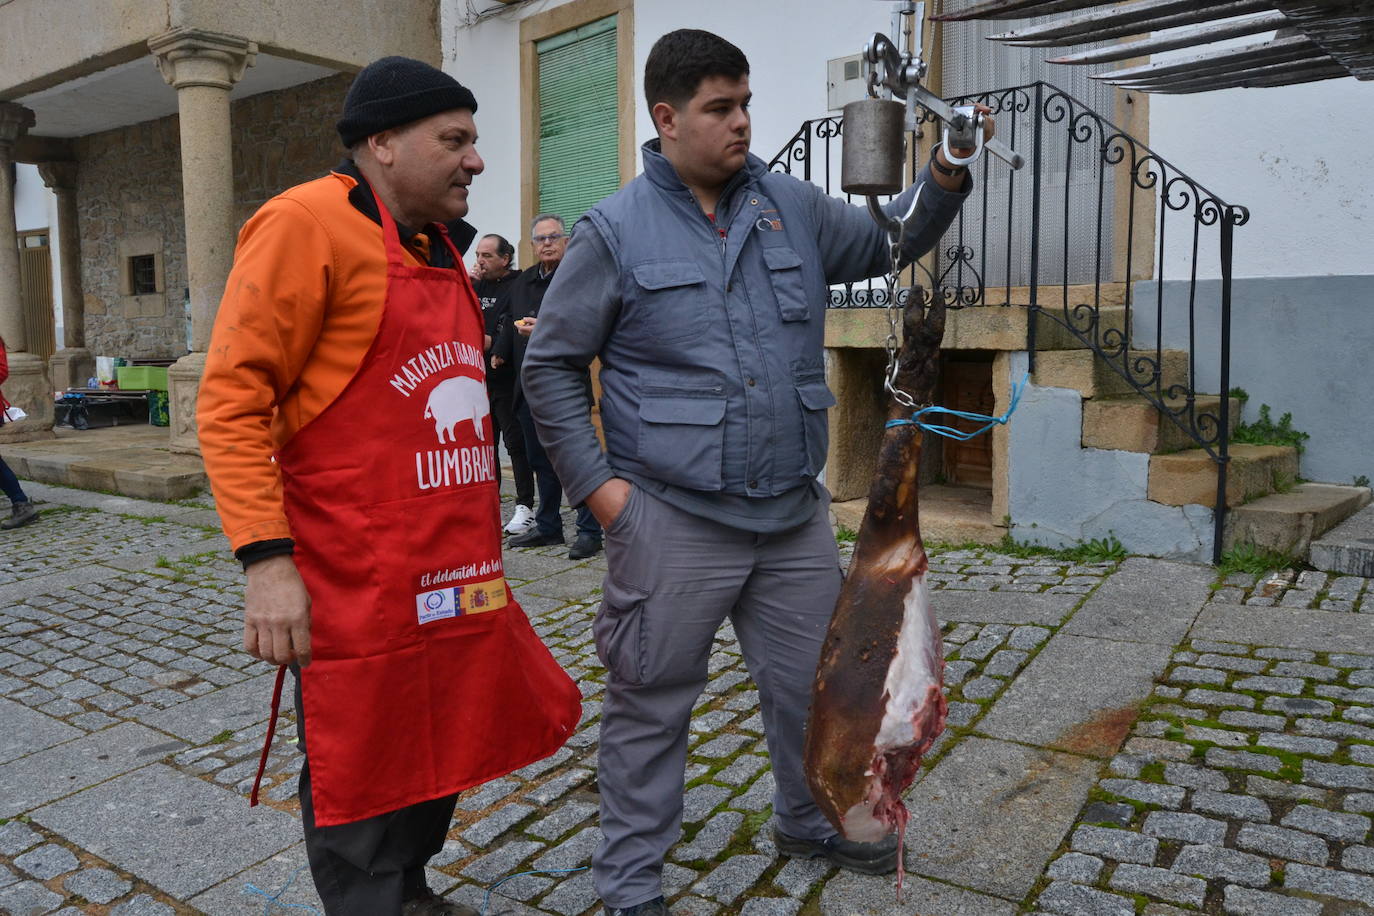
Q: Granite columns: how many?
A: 3